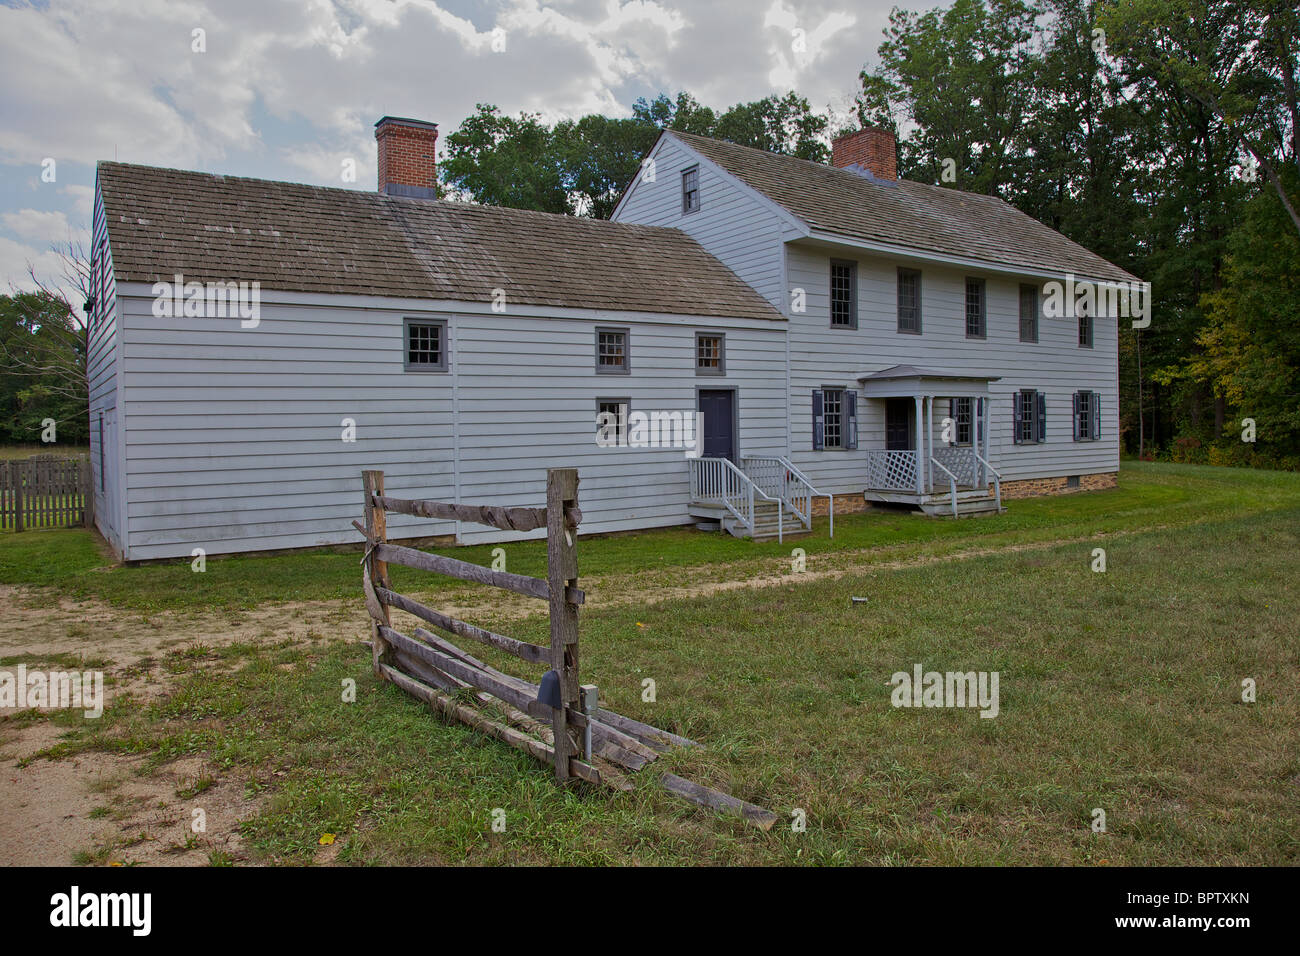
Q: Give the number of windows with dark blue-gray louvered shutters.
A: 4